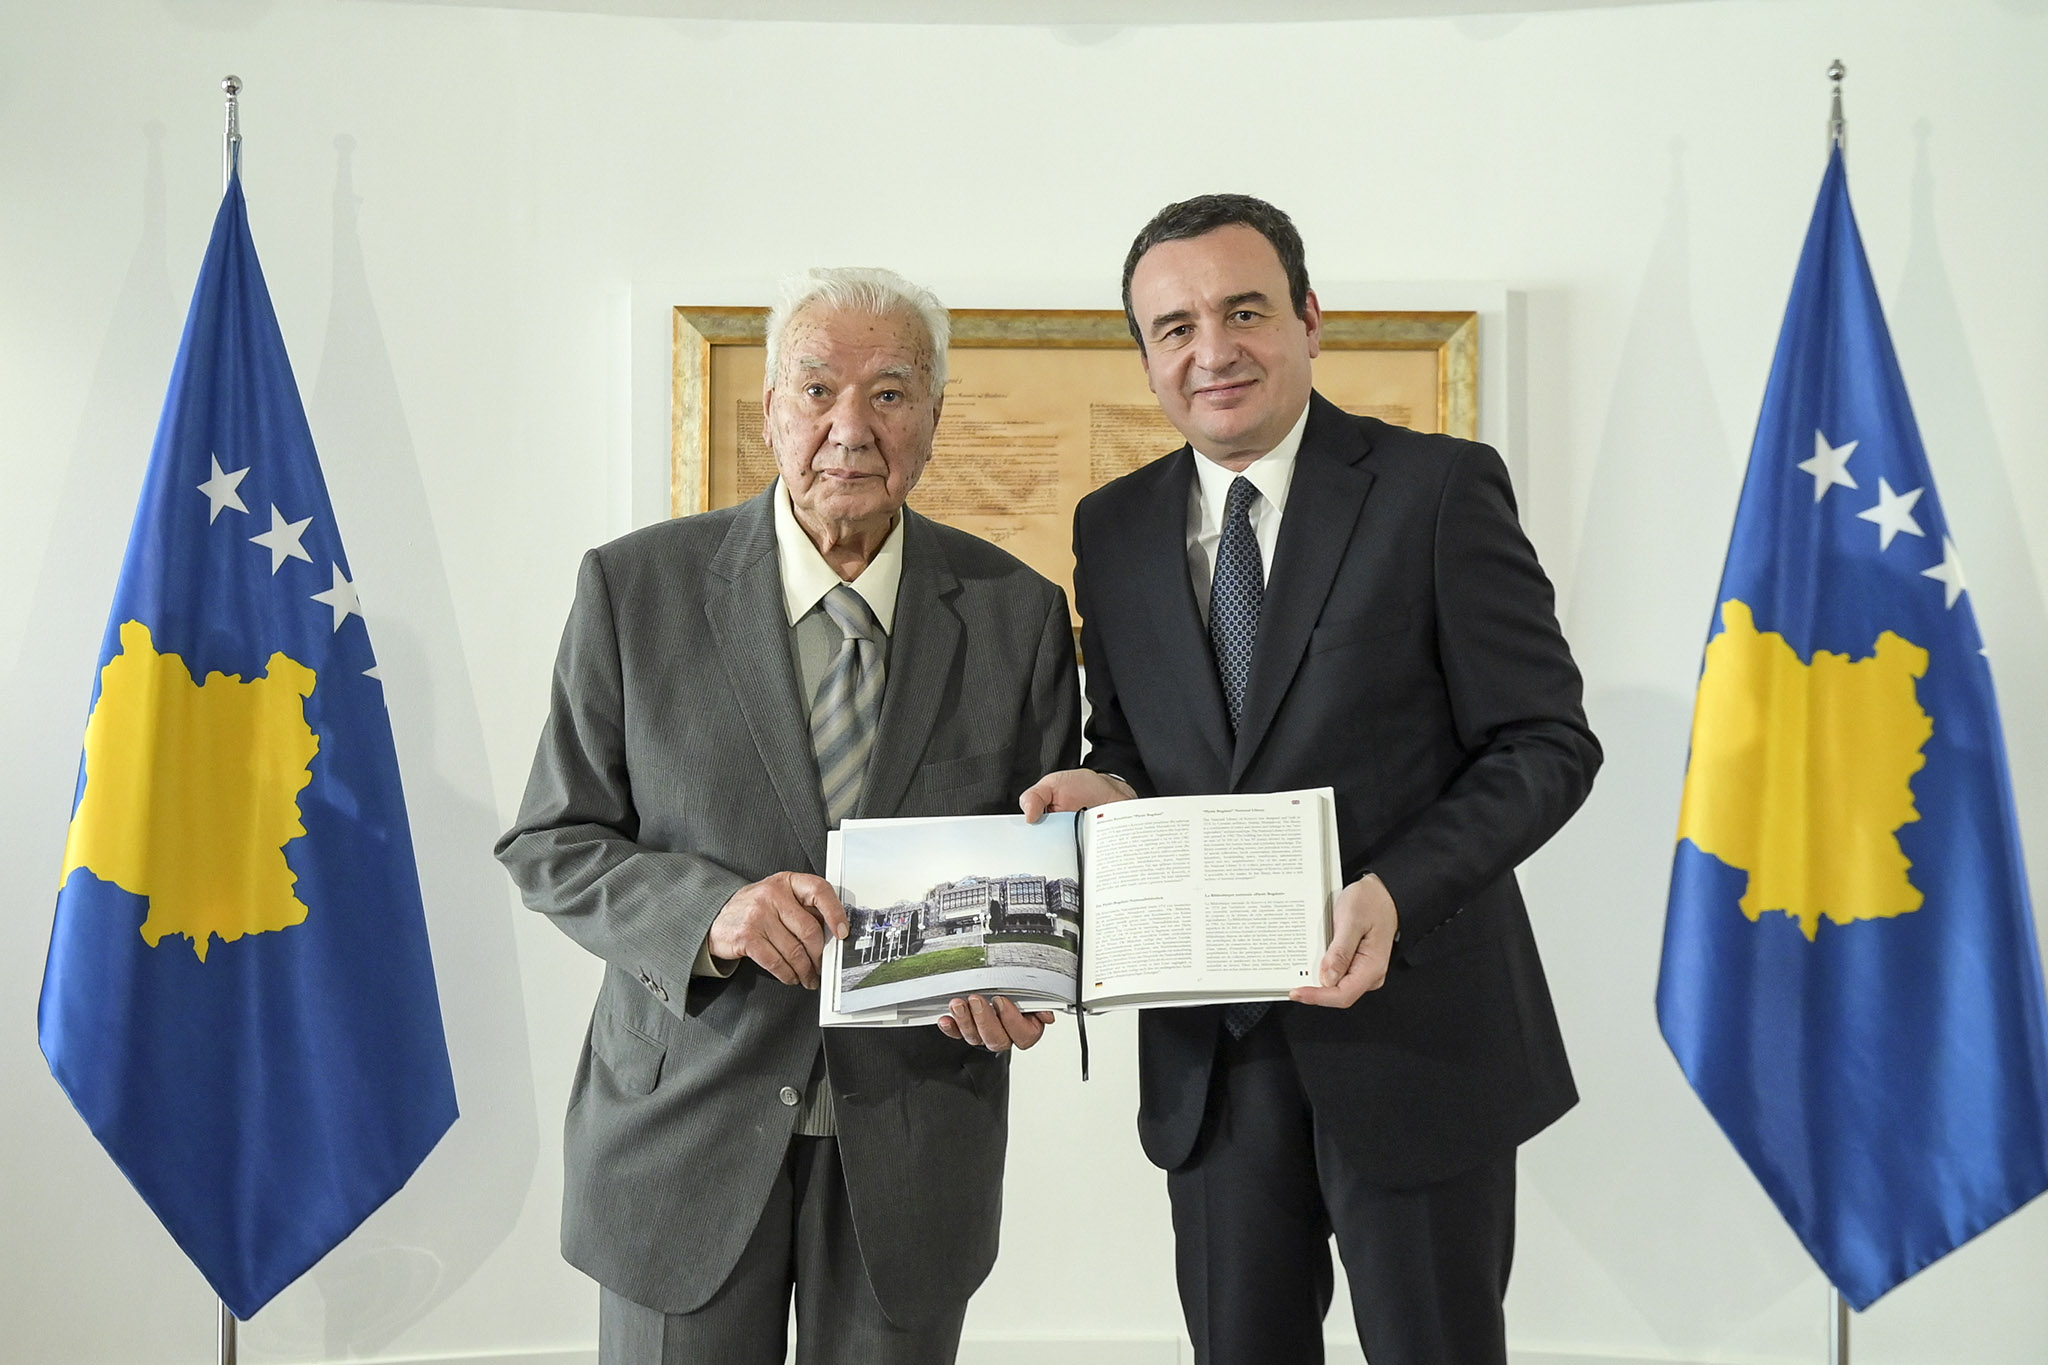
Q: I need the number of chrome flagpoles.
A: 2